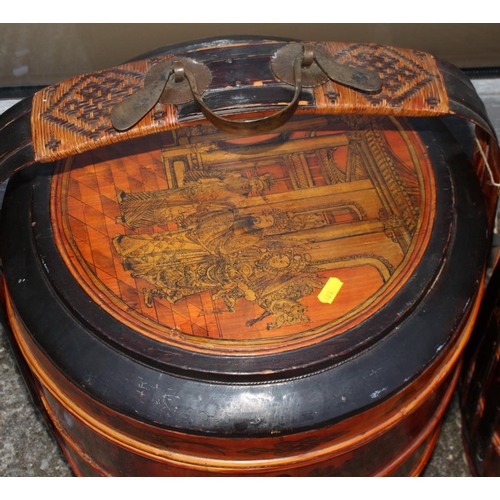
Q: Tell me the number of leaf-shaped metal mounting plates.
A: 2